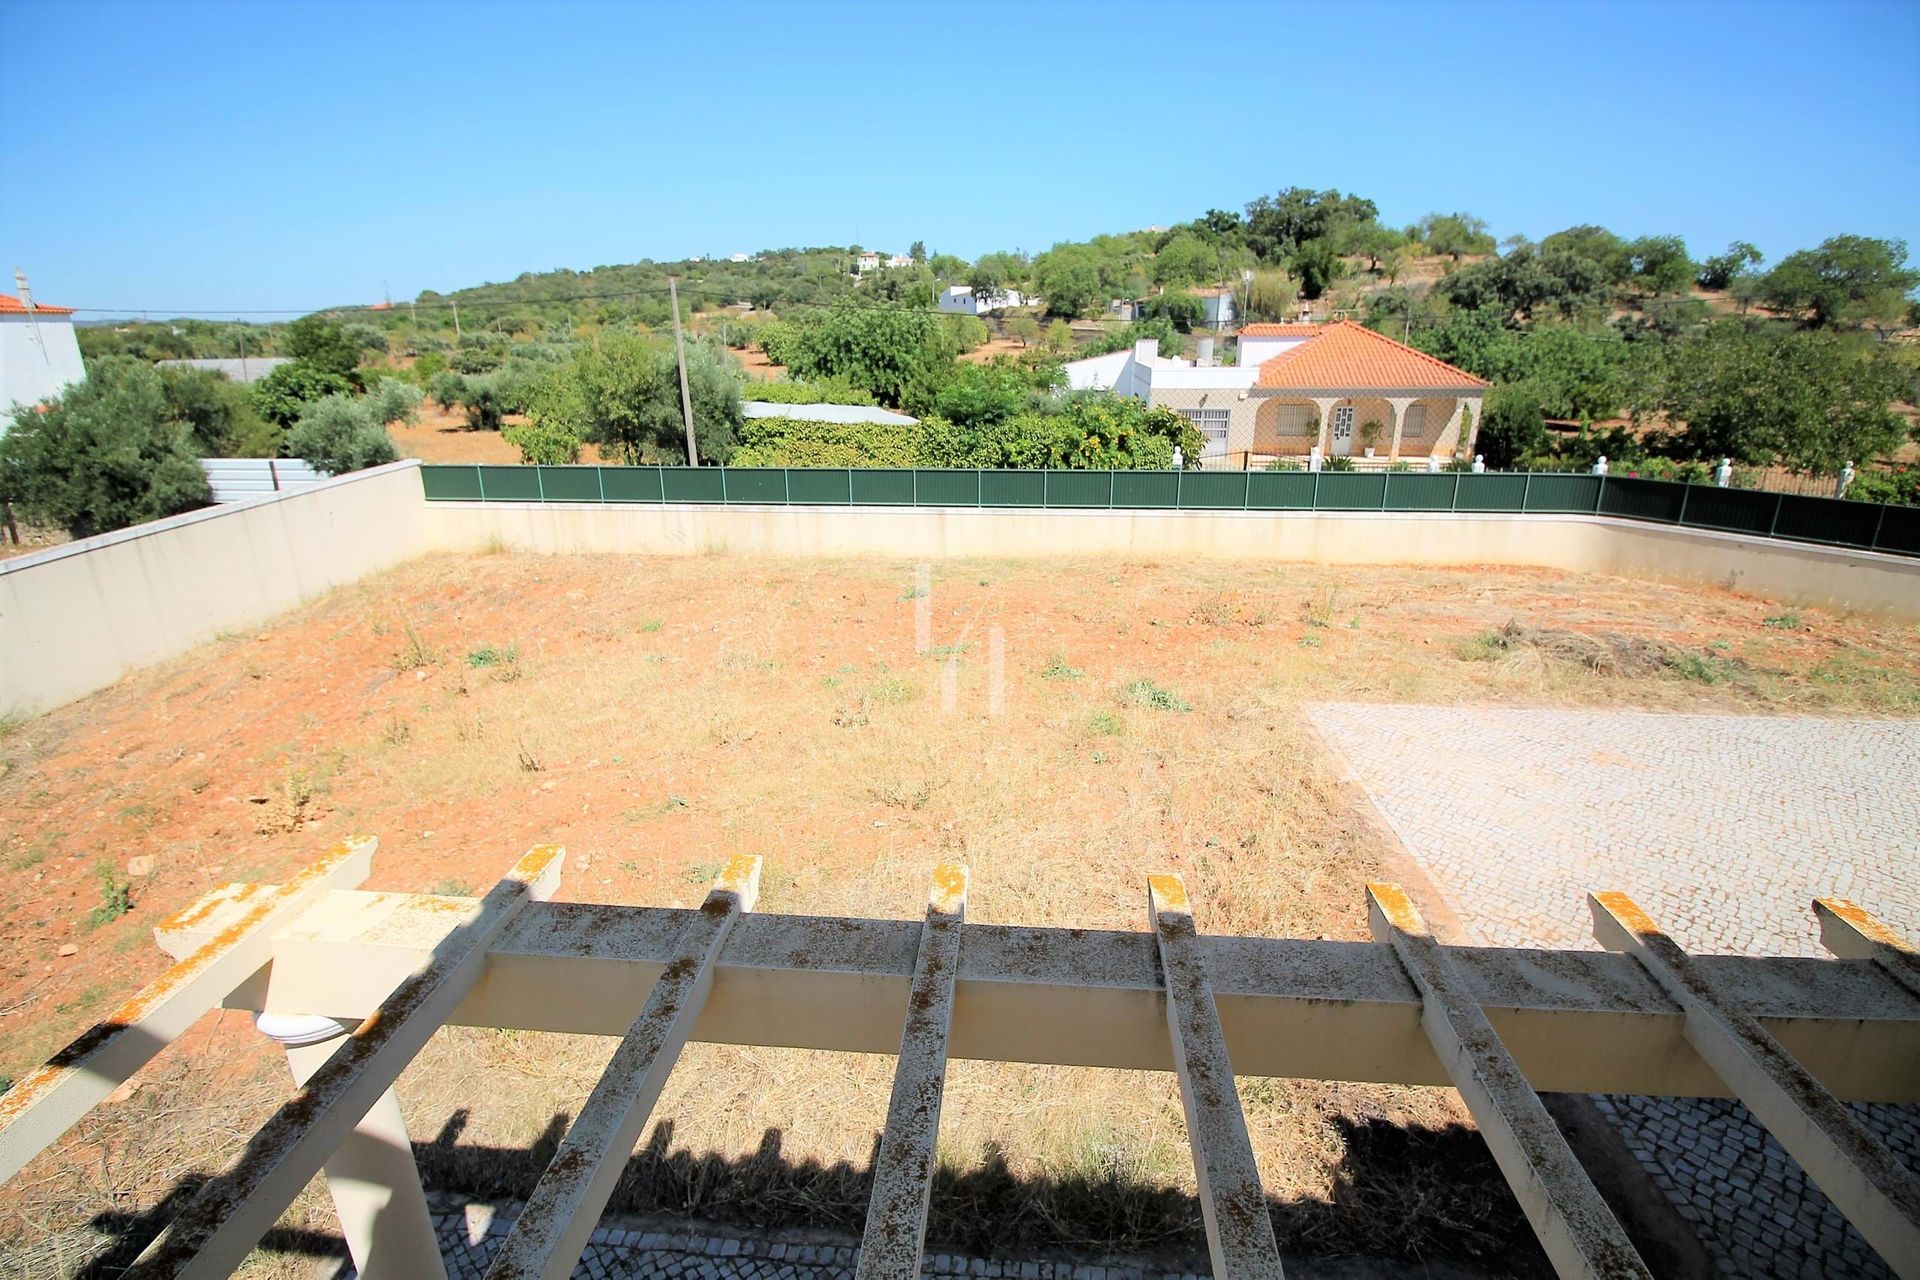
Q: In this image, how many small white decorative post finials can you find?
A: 7